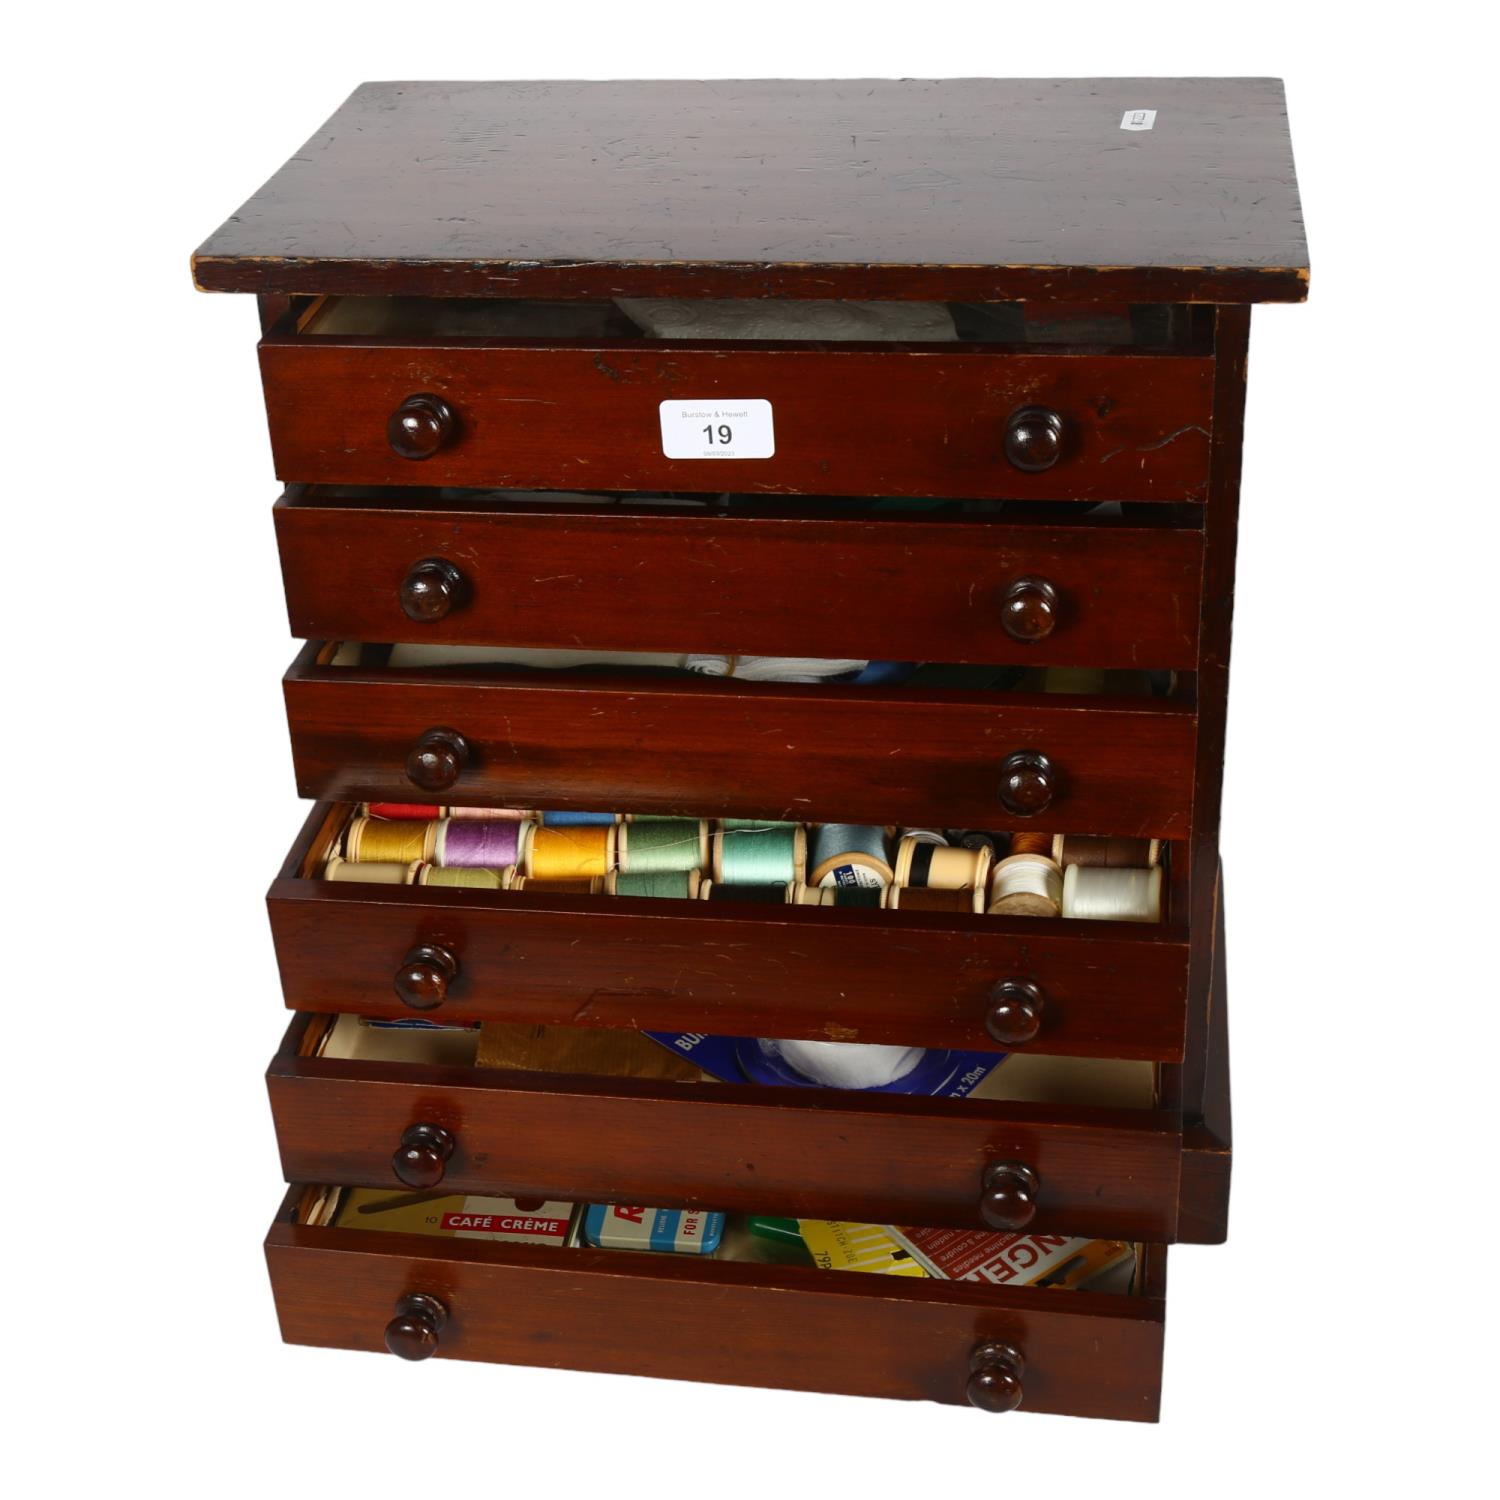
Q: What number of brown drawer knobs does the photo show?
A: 12